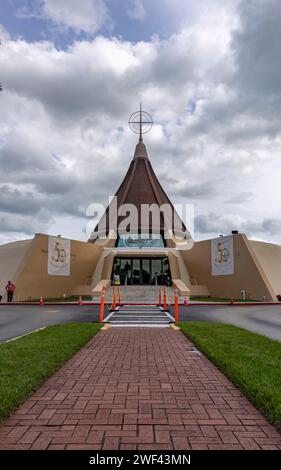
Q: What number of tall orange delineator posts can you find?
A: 6